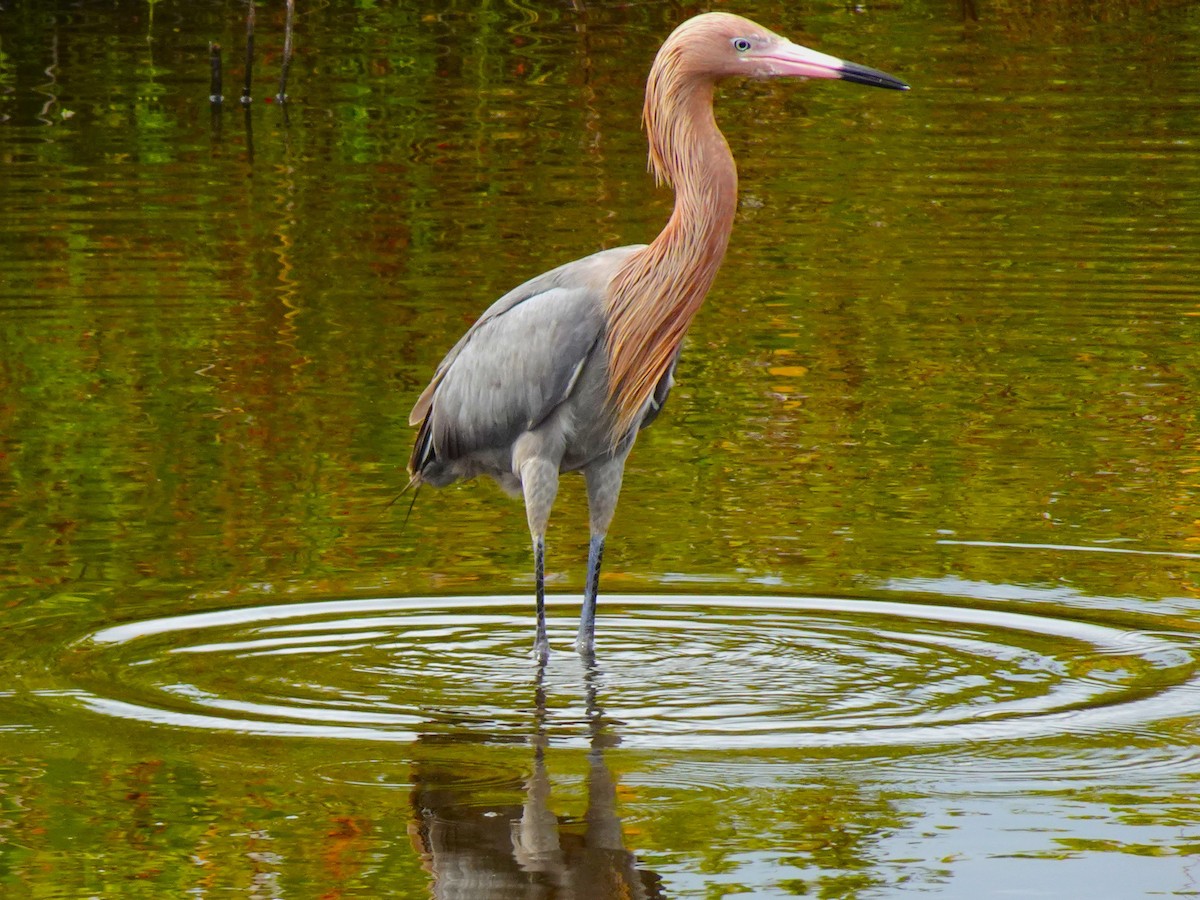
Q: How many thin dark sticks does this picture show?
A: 3